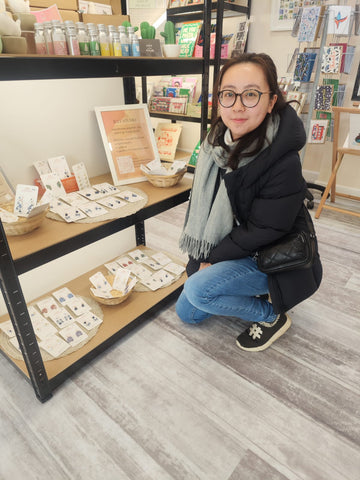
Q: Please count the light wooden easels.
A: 1